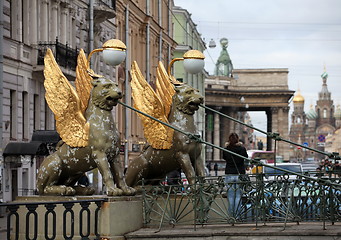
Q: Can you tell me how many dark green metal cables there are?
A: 2